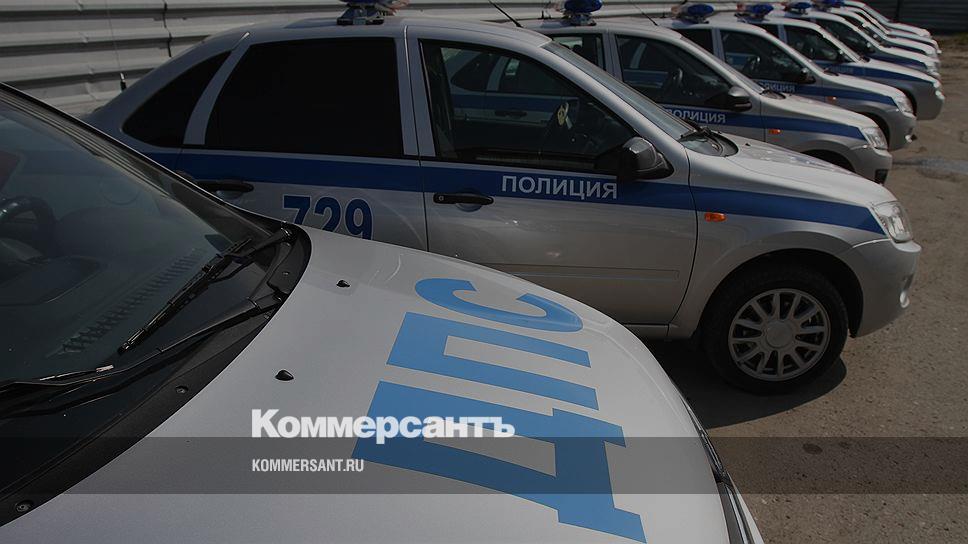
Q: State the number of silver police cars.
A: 9